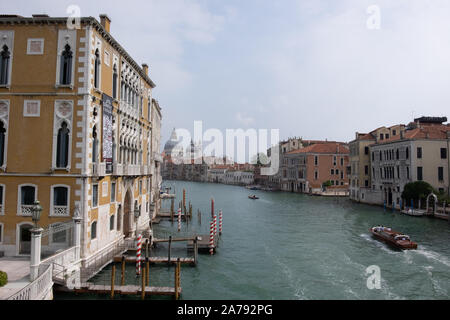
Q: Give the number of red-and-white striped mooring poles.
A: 5